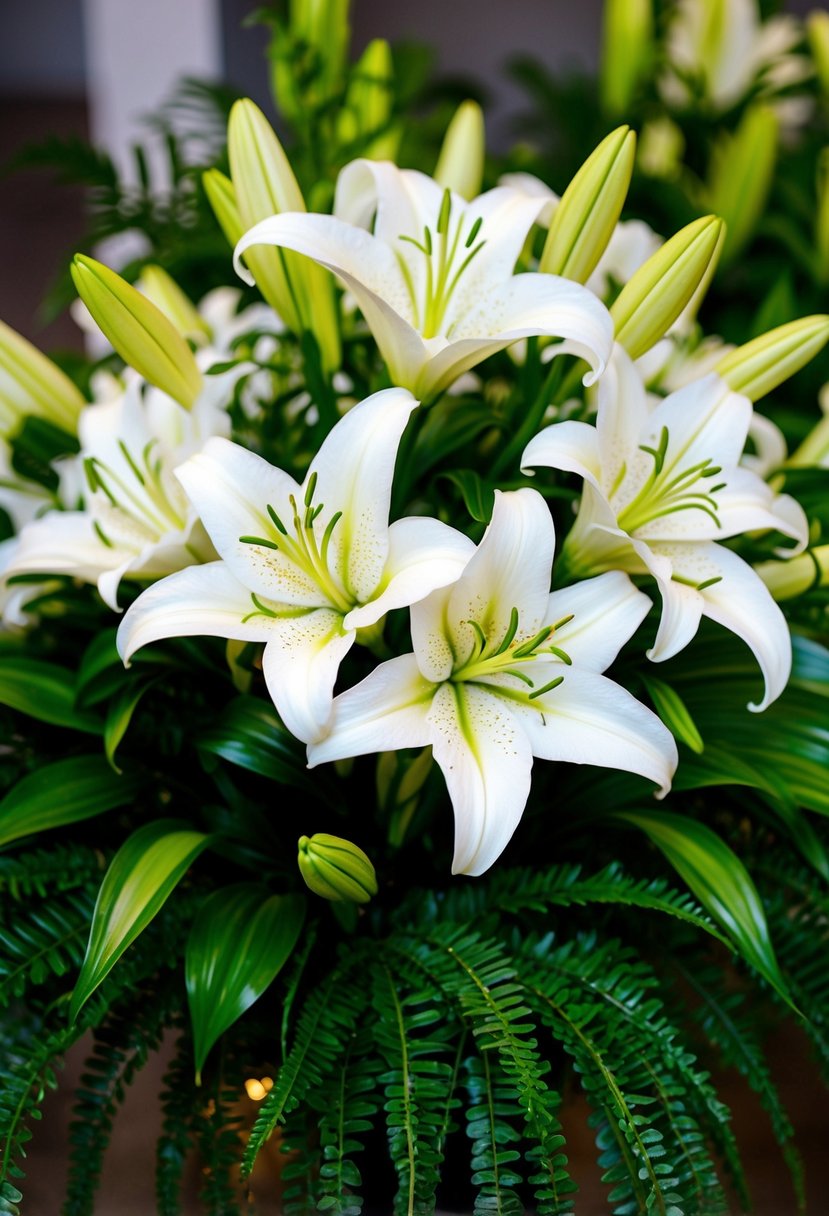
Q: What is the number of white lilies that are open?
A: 5